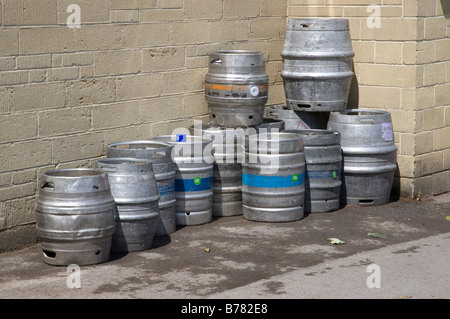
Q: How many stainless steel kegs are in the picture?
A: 12